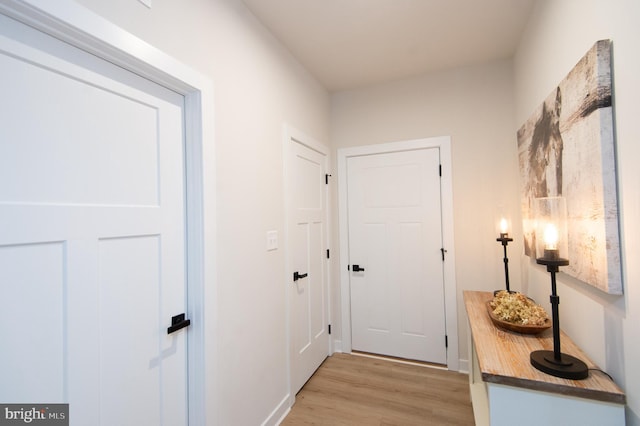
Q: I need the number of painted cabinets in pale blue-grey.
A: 1